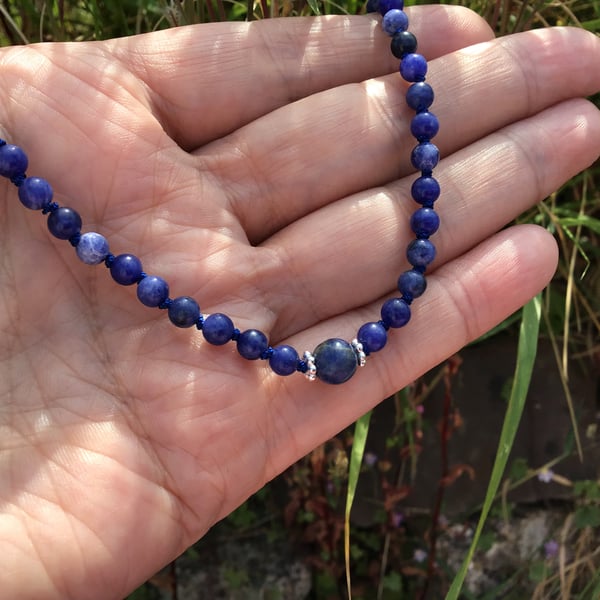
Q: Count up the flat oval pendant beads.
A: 0